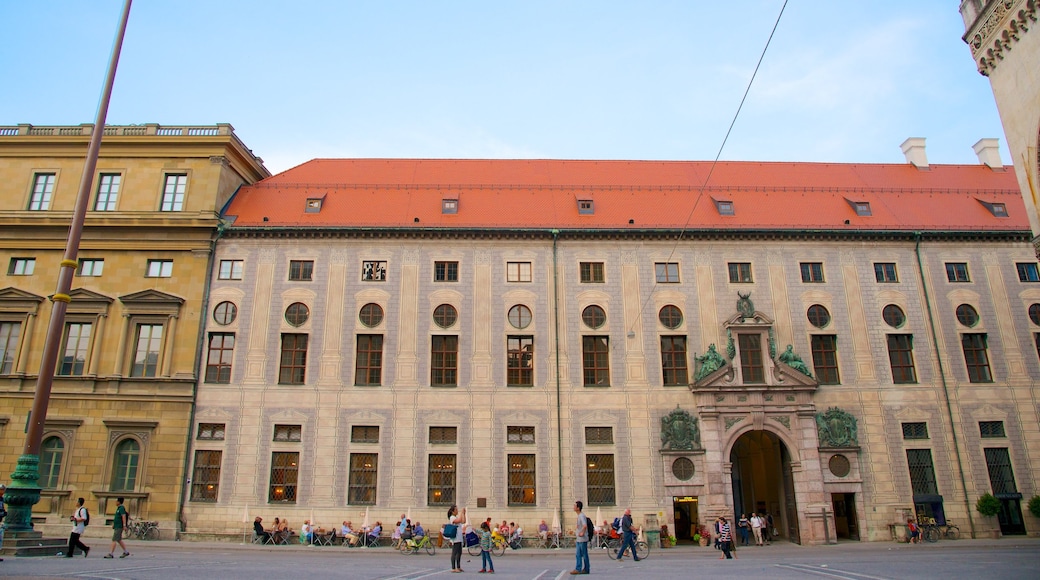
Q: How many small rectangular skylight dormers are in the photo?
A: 6